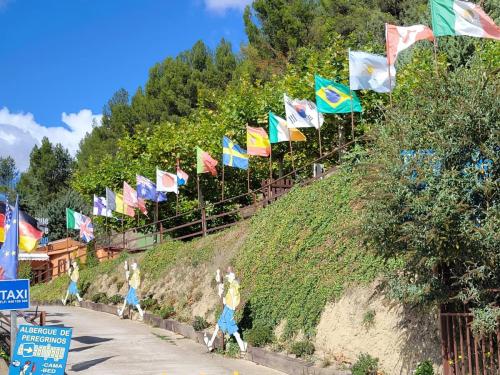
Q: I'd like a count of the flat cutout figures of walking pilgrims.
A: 3